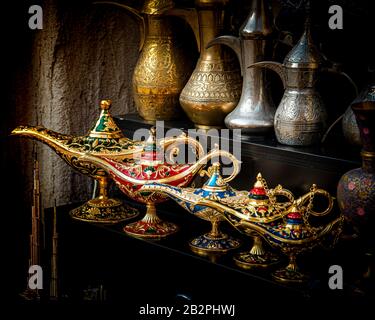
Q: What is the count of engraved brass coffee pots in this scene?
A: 2